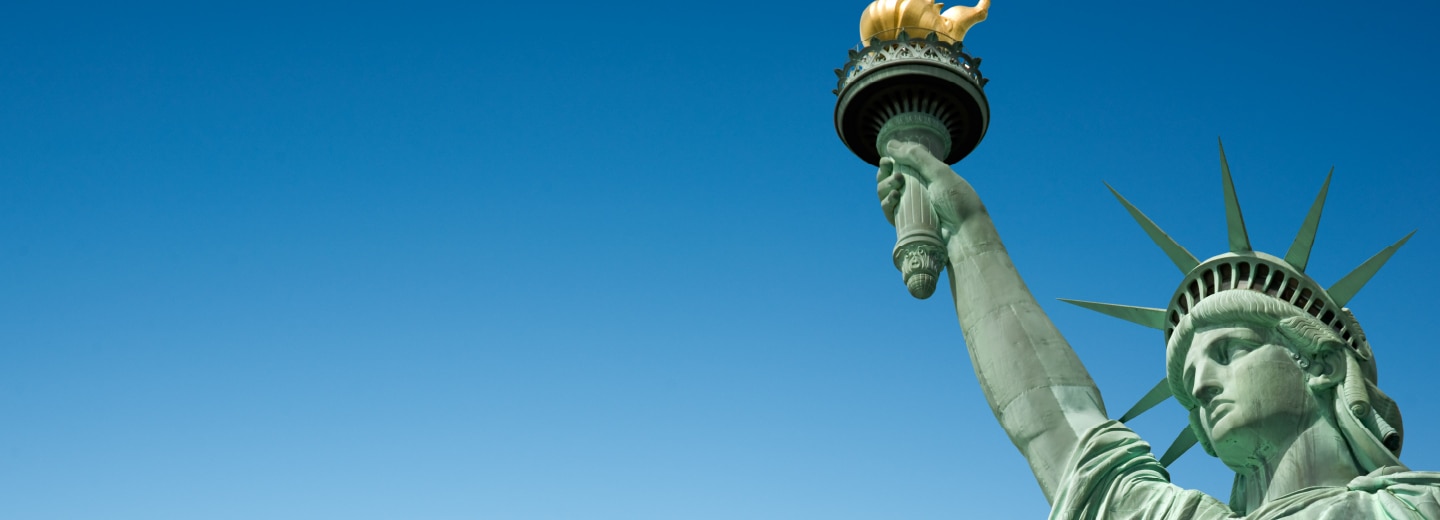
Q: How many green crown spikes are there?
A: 7